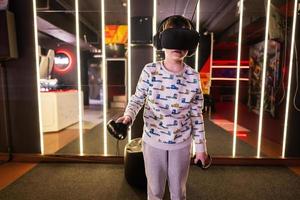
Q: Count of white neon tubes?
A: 9